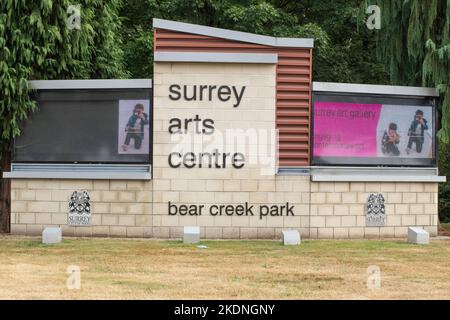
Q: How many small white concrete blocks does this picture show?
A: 4